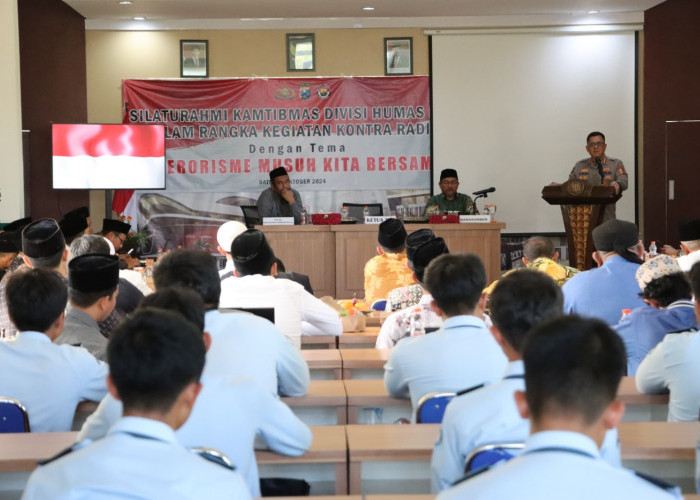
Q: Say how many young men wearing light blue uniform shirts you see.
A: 8